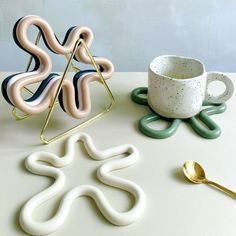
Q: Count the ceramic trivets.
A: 5